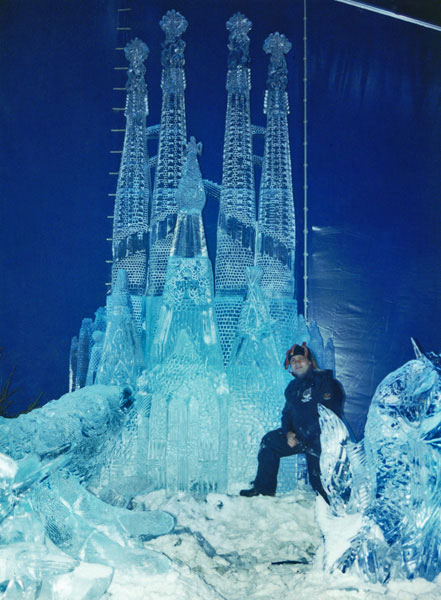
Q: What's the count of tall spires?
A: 4